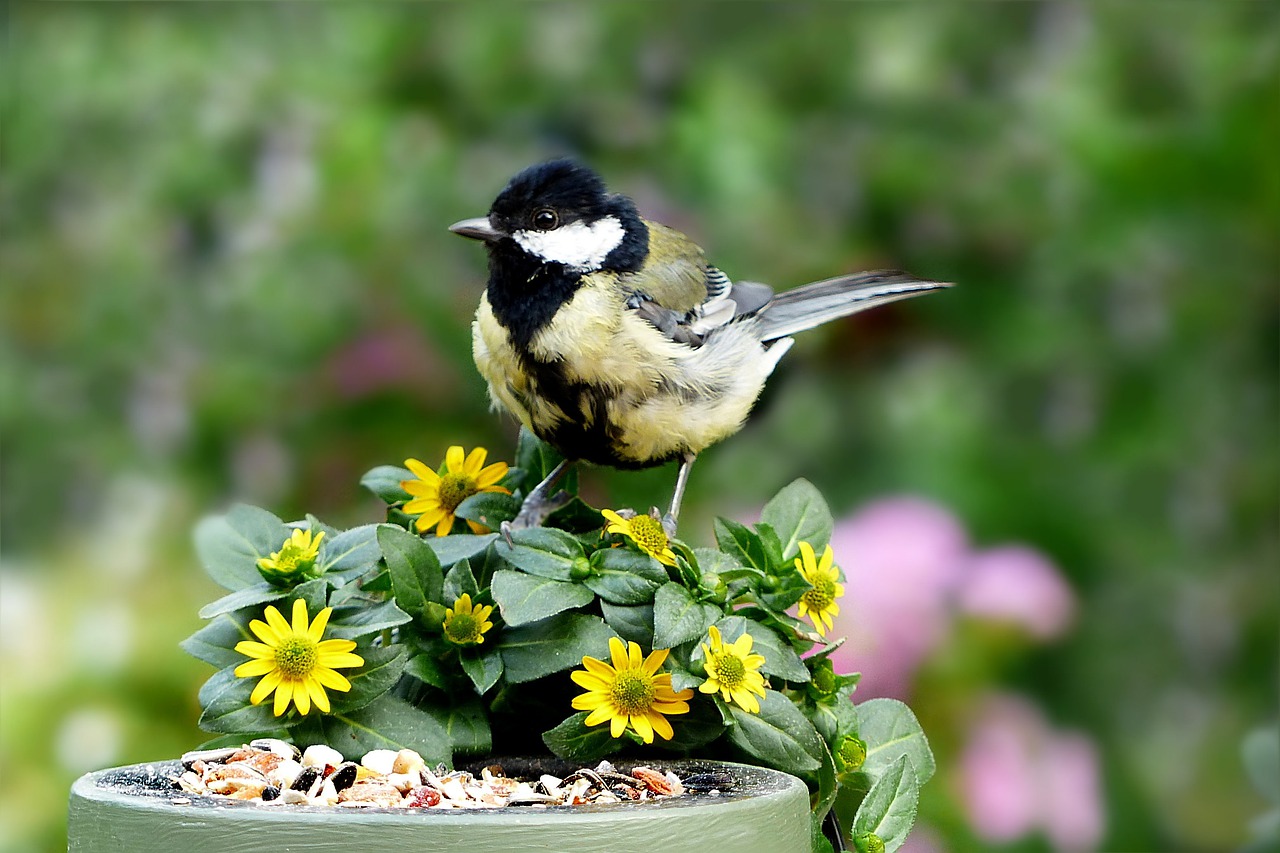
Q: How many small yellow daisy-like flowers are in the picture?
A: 8